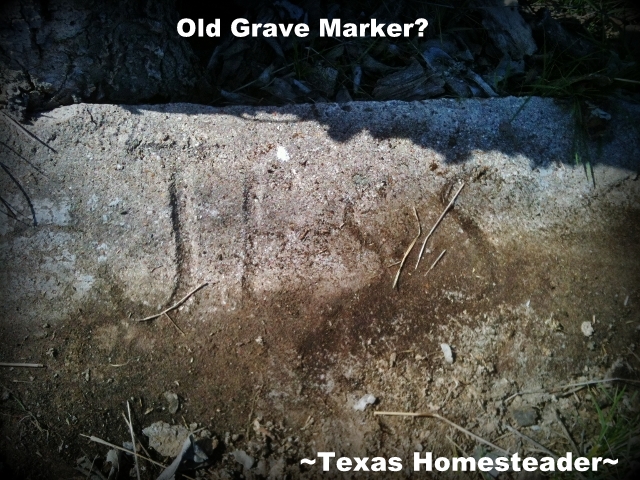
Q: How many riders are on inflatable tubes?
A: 0